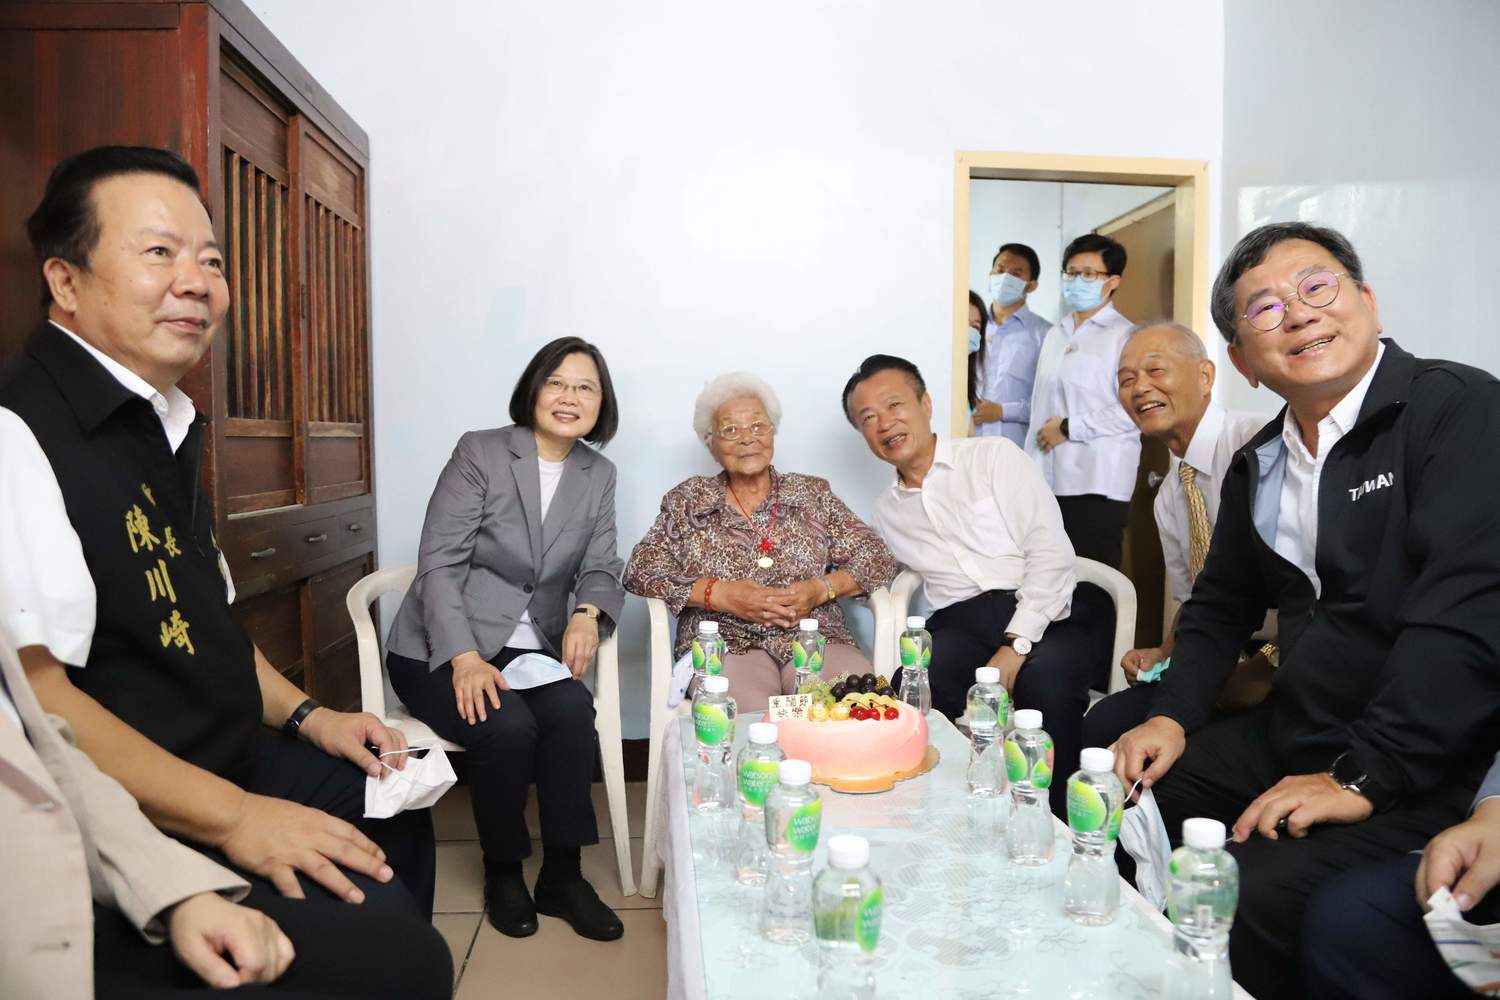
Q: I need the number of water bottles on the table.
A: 11